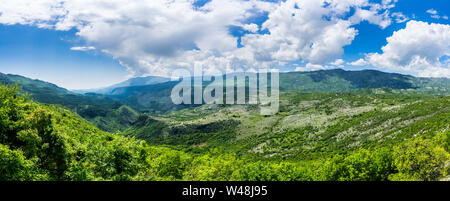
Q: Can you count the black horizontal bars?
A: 1